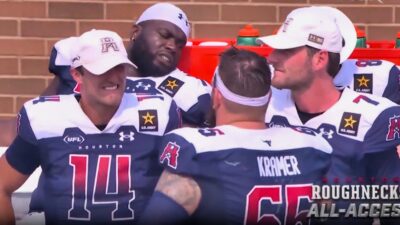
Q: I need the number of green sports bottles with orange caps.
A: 3